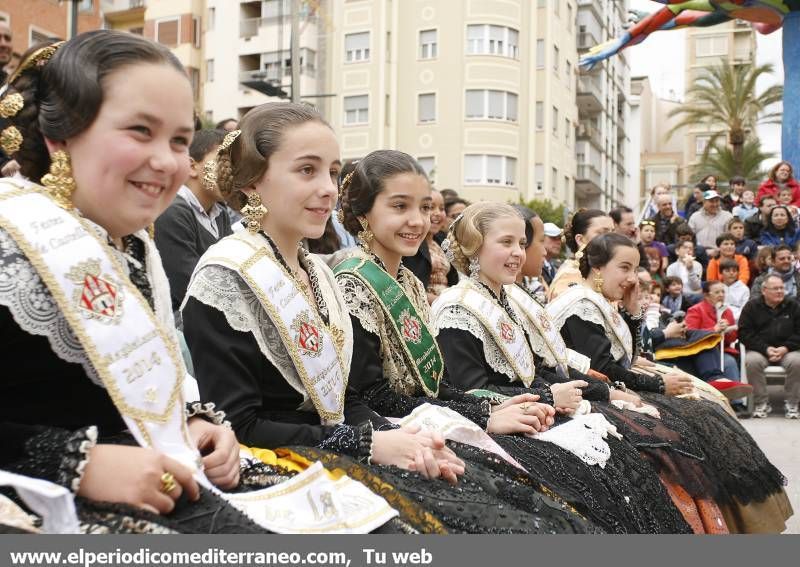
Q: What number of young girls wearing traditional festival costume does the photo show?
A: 6